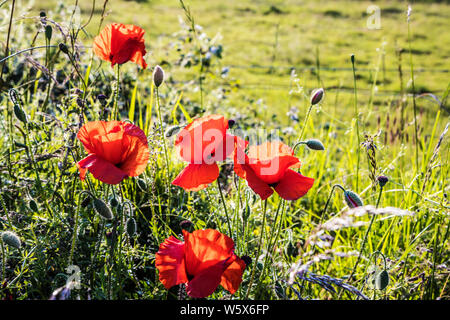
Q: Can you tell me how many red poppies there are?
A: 5